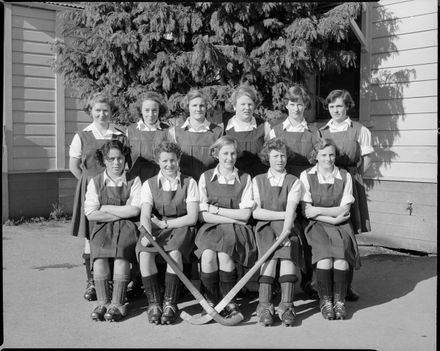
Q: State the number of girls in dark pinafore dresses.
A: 11